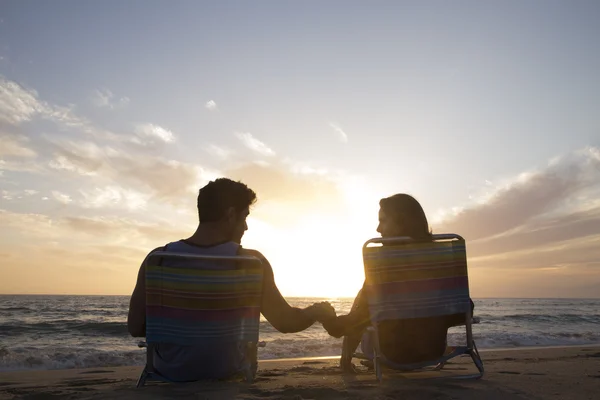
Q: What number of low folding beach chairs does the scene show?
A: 2